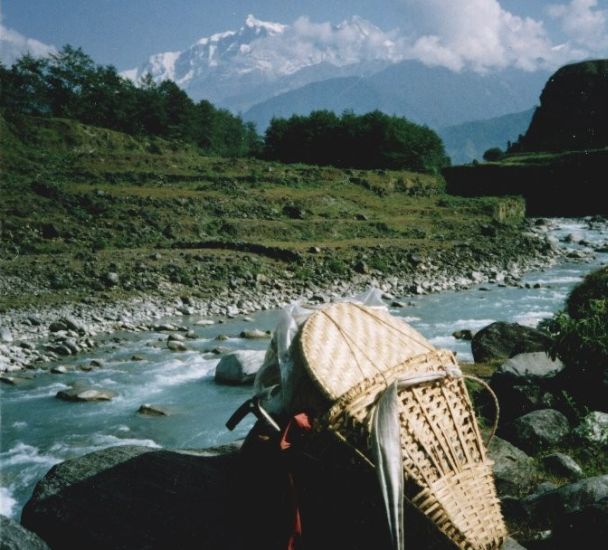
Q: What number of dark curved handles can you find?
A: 1